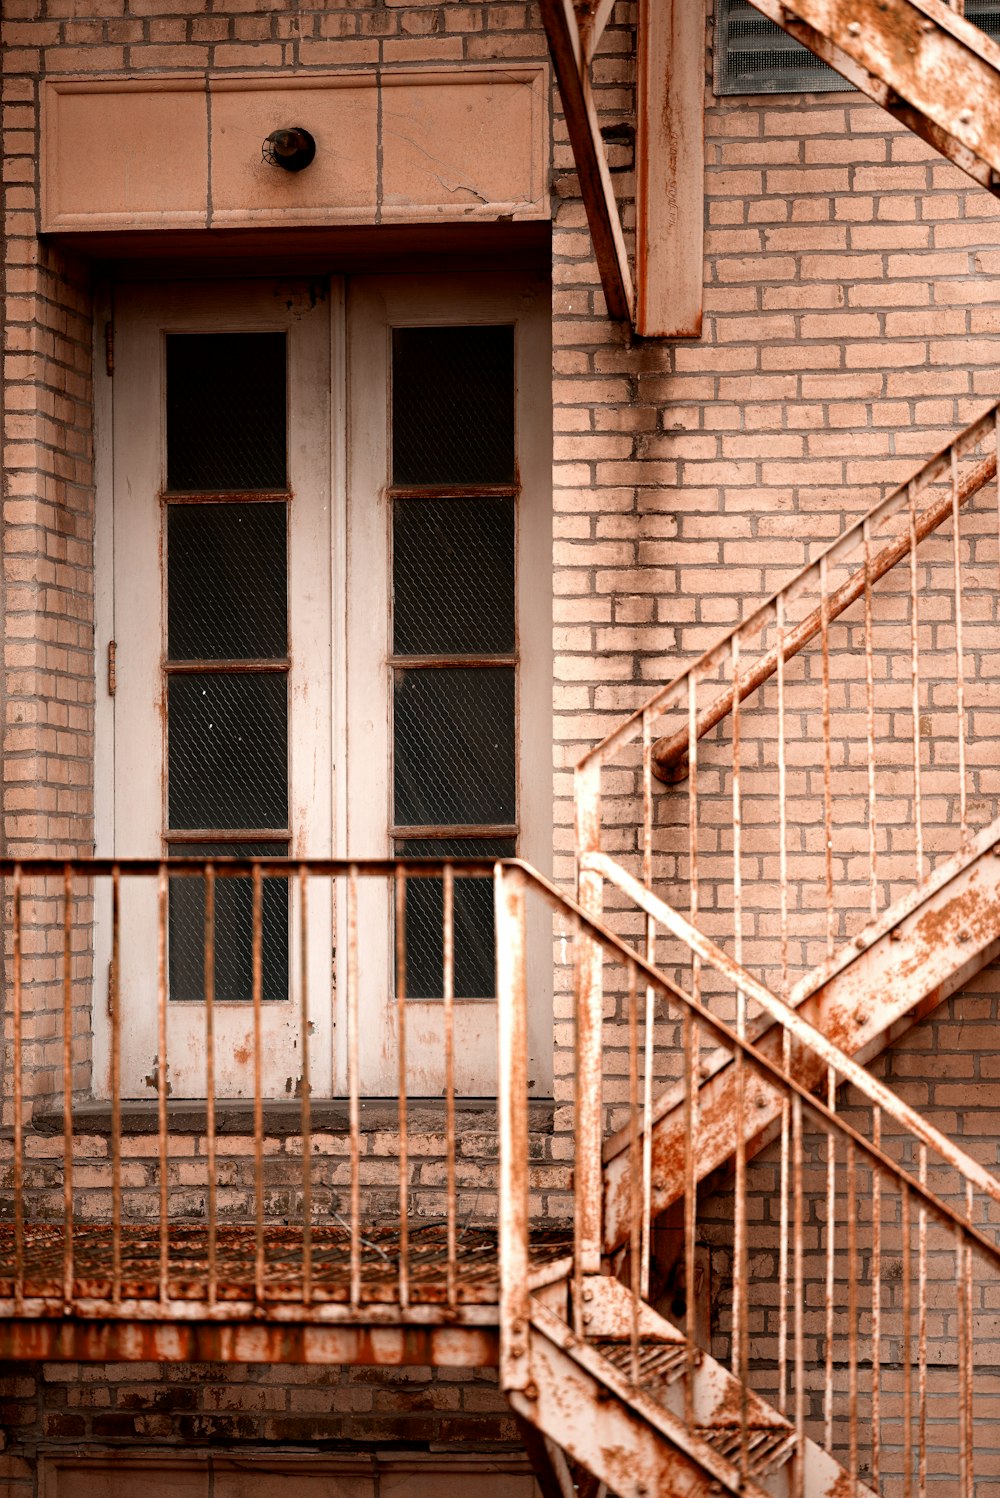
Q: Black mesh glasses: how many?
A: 8